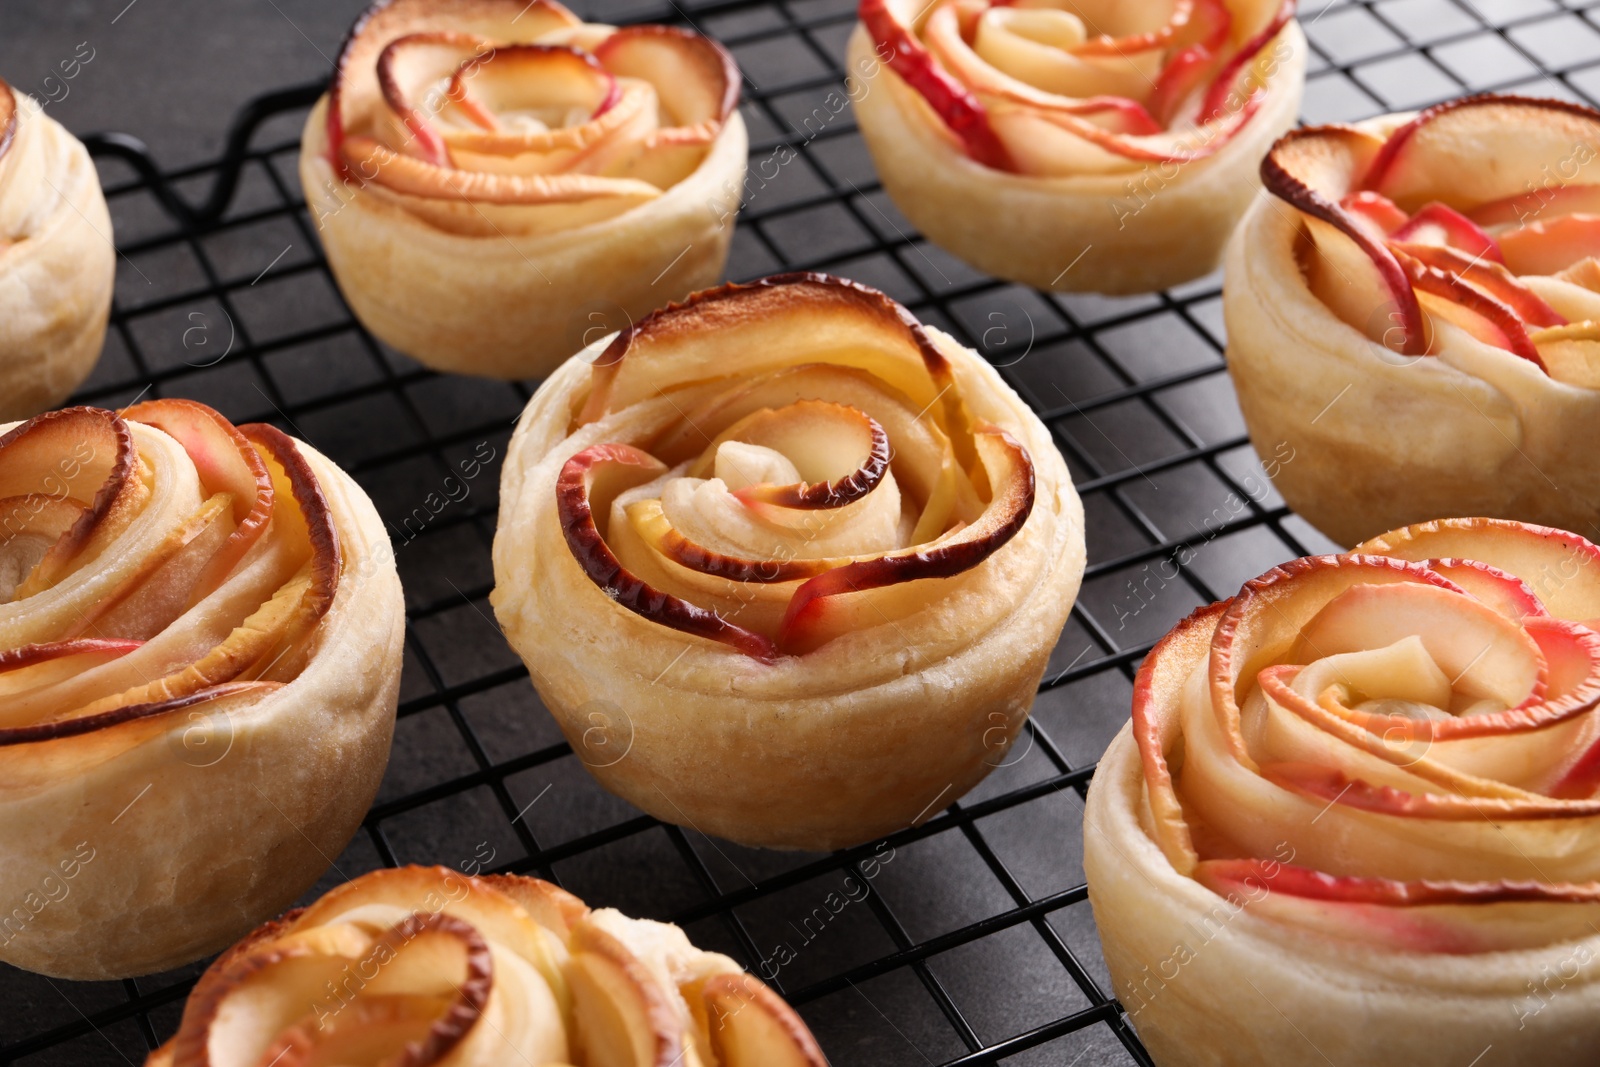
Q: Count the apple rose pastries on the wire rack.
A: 8